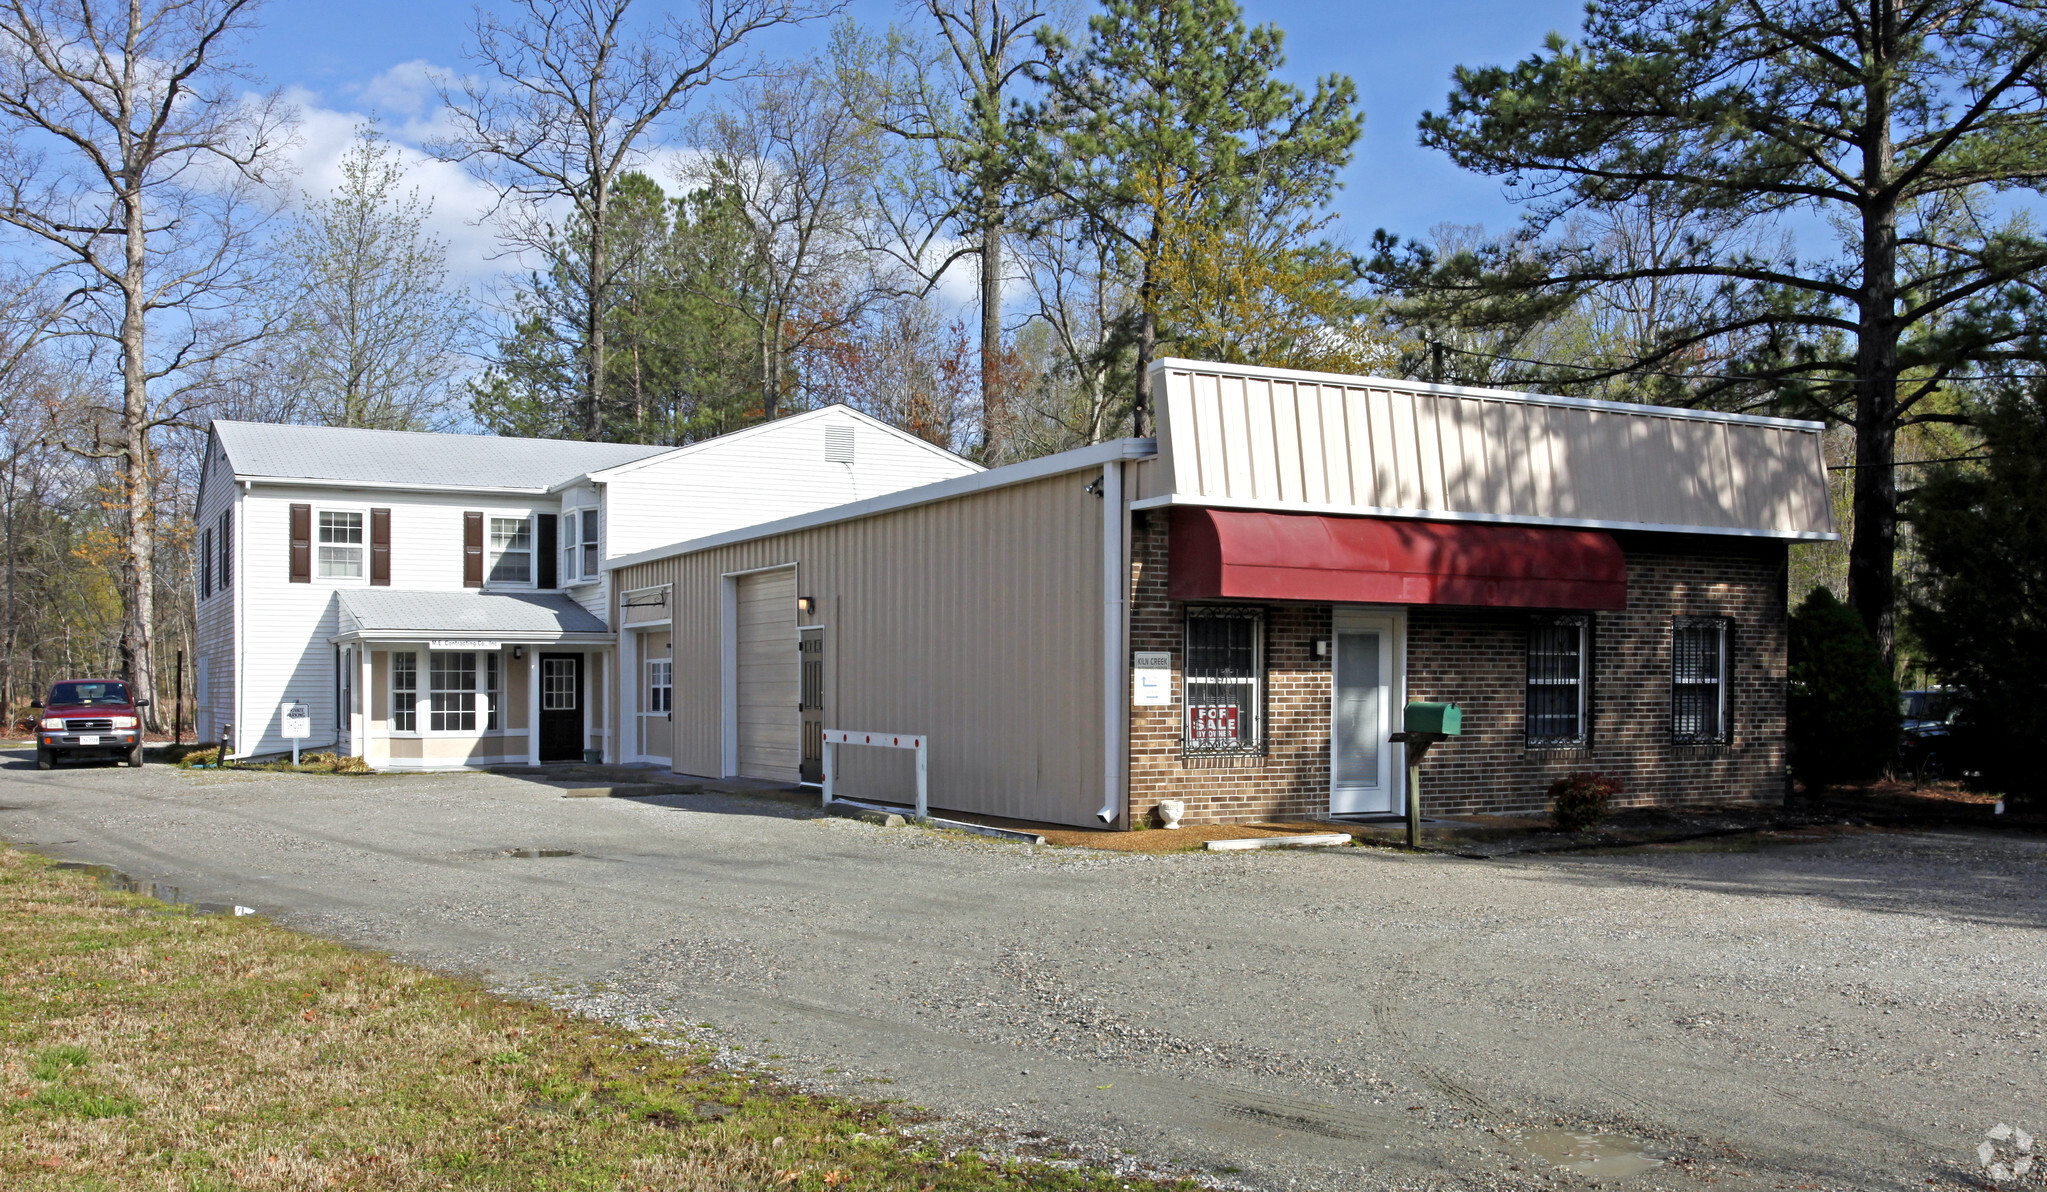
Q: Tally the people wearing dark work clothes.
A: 0